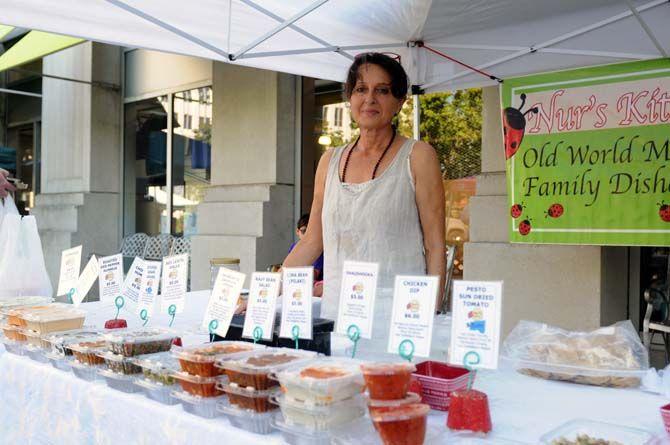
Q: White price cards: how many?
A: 12